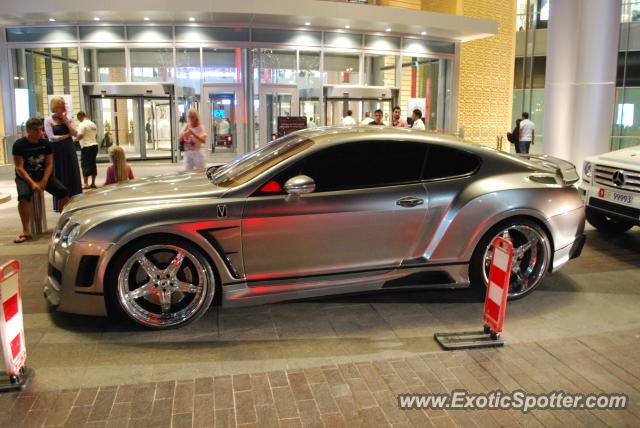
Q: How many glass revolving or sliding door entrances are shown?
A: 2